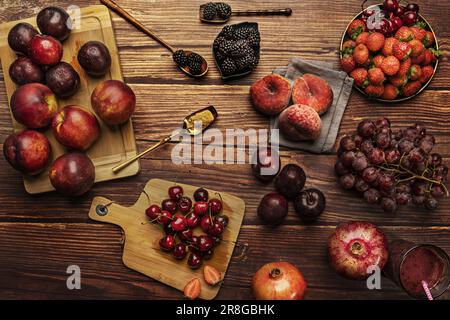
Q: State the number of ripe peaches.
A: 3